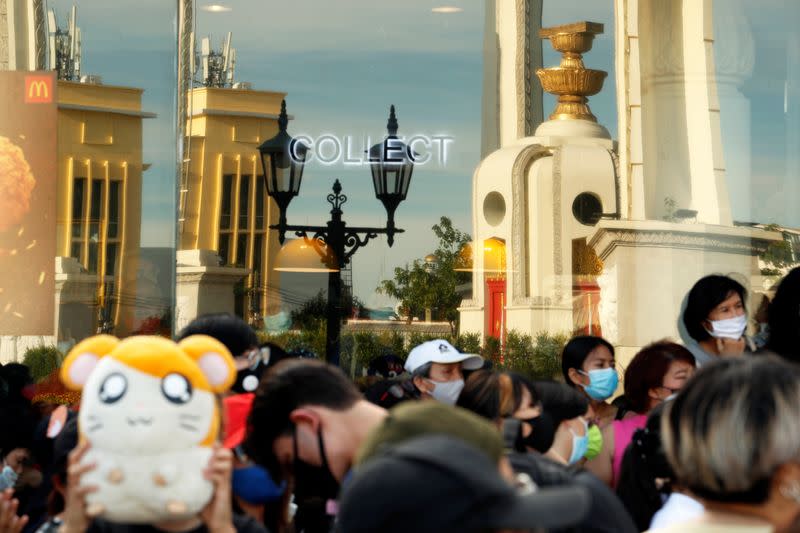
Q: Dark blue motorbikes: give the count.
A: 0